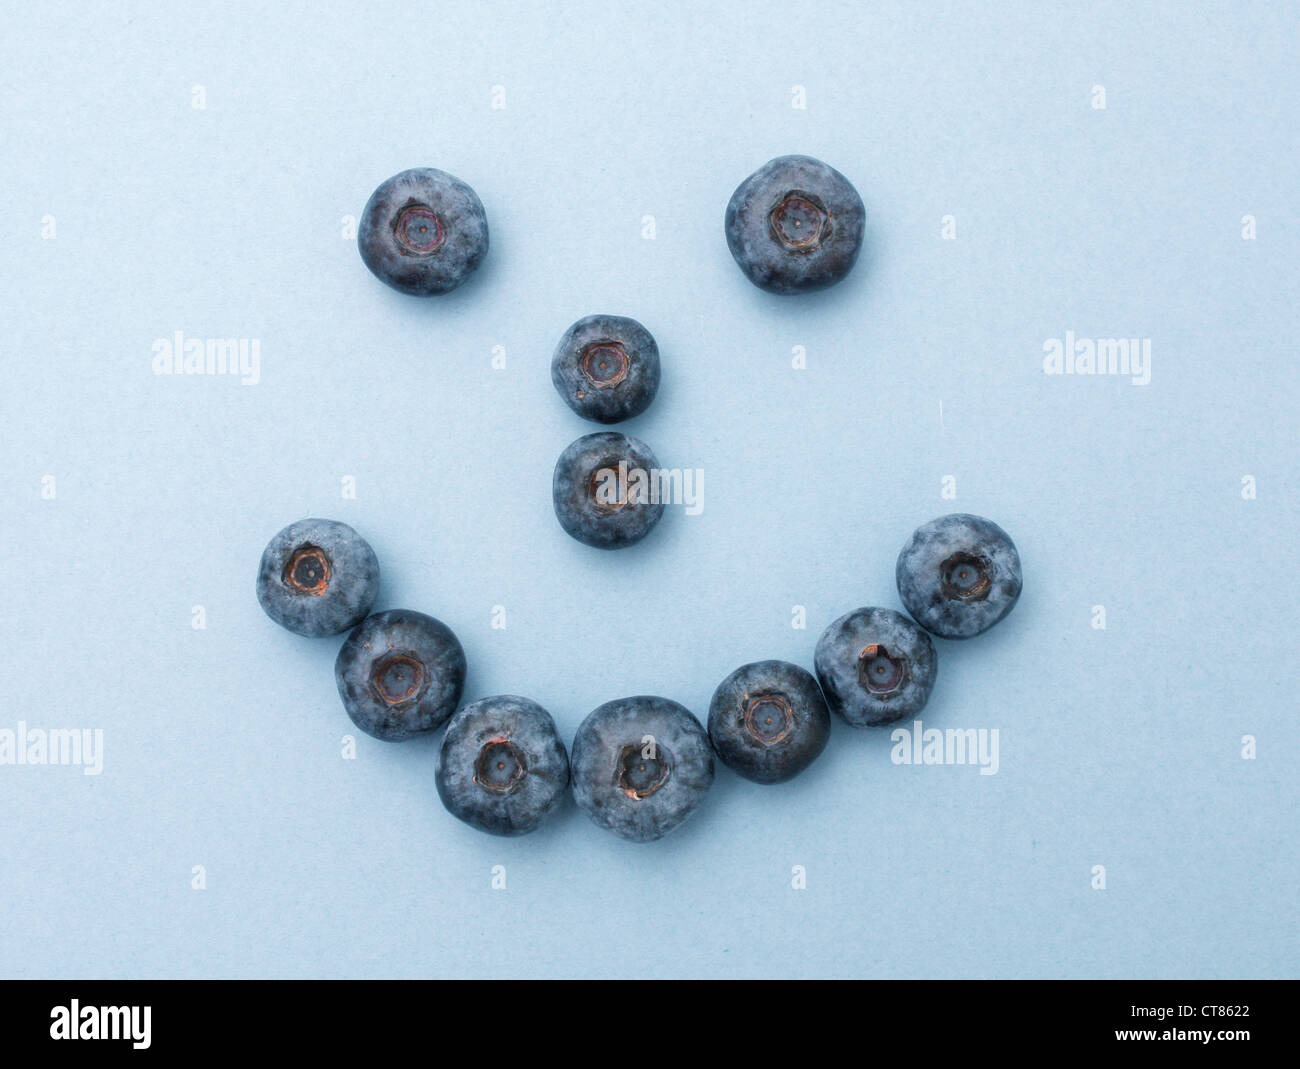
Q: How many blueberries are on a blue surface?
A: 11